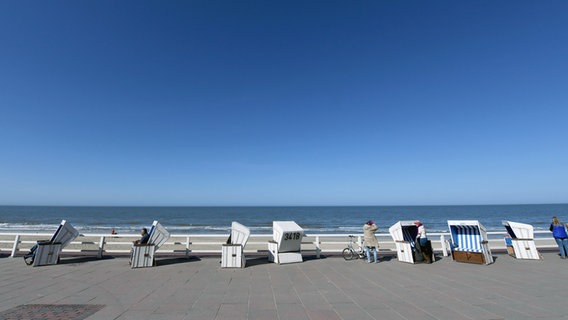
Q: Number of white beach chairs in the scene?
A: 7